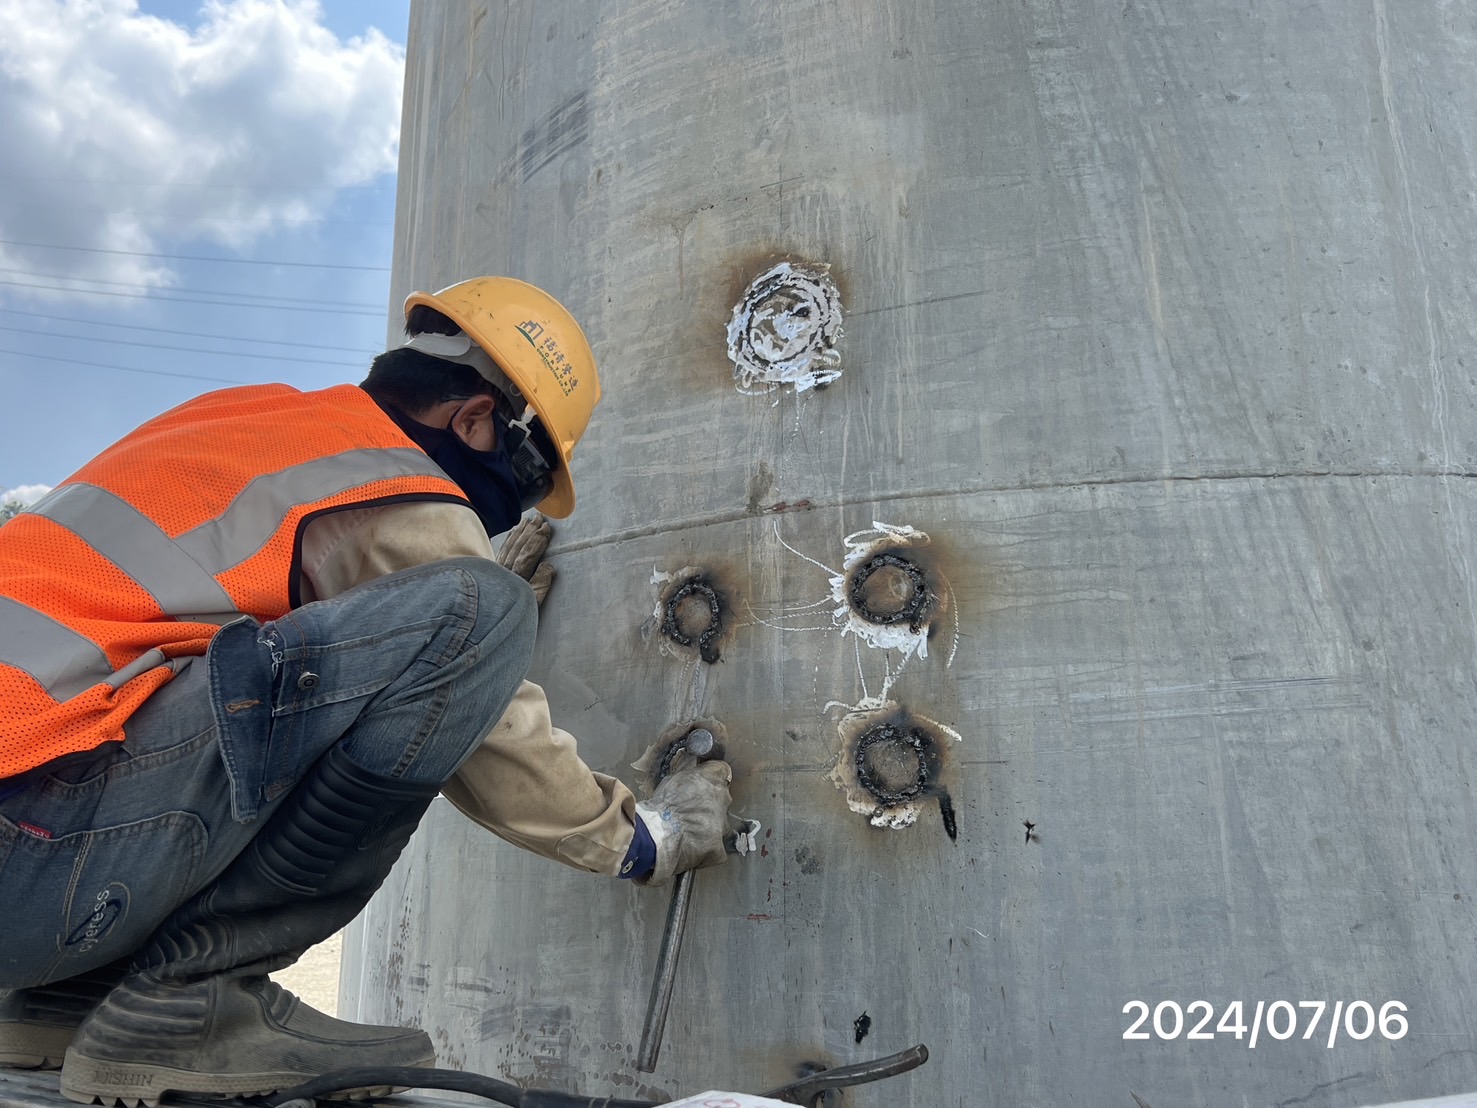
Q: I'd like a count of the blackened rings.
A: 4